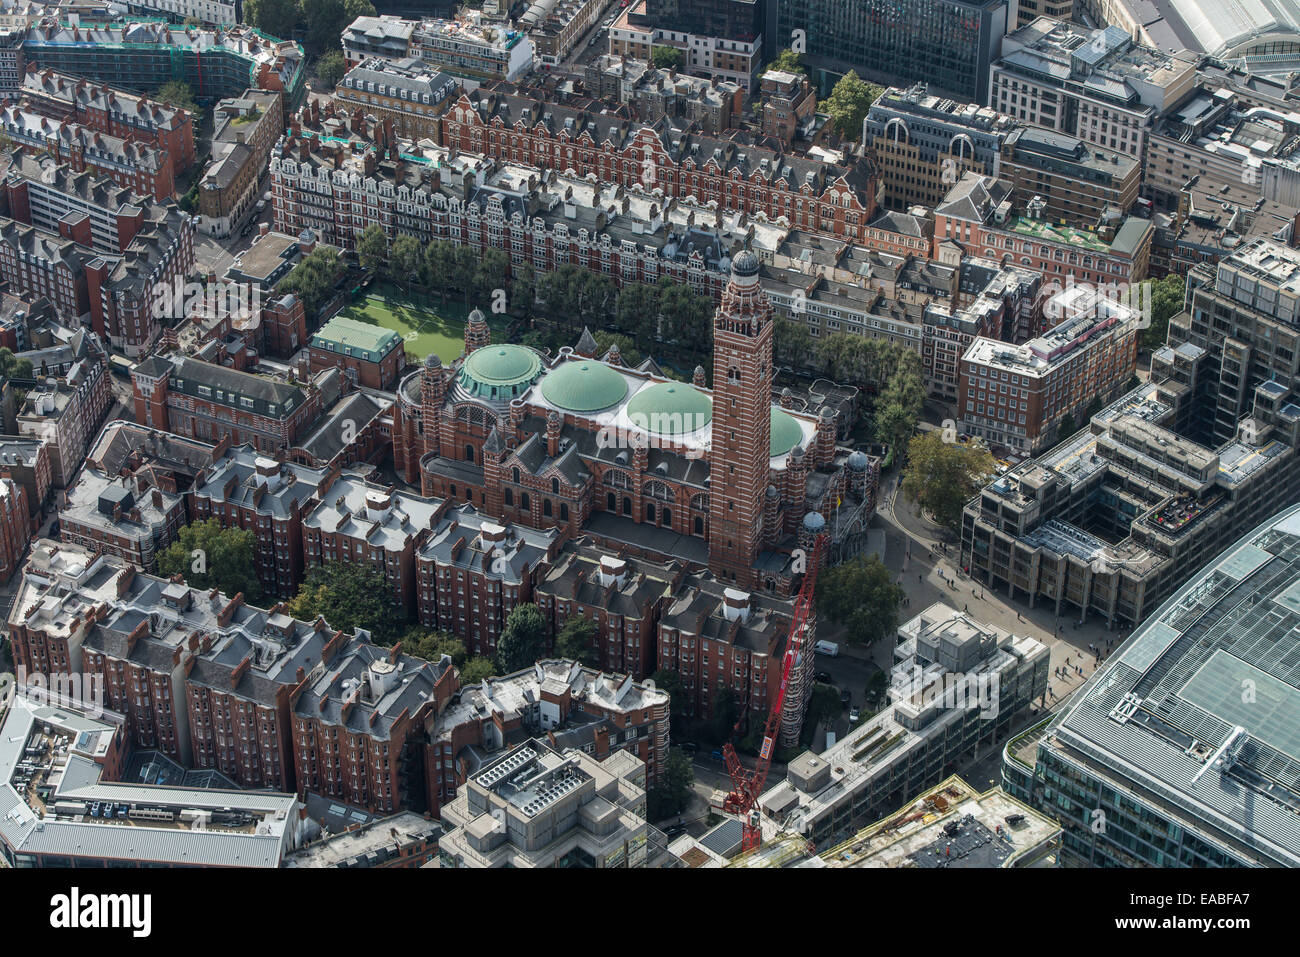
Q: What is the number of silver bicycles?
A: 0